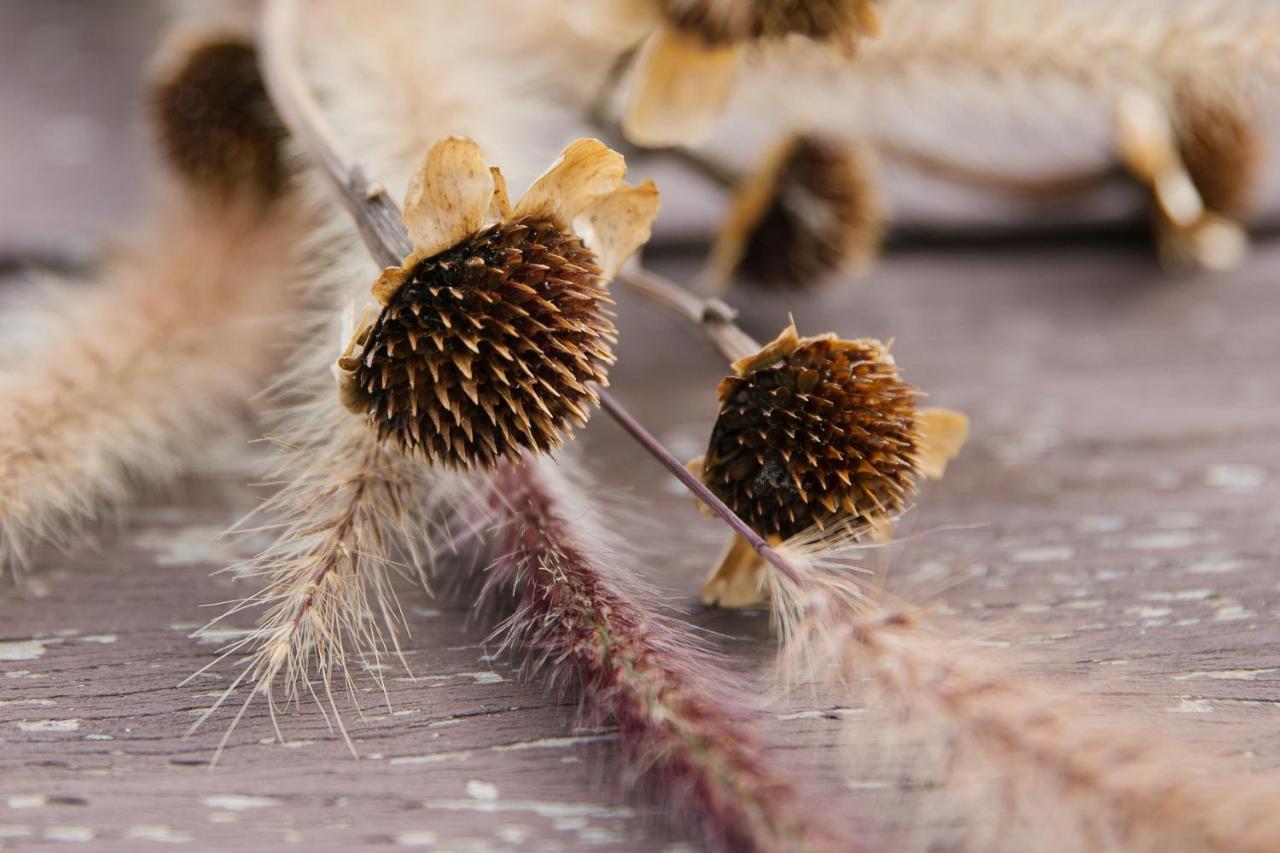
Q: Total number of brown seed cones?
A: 6